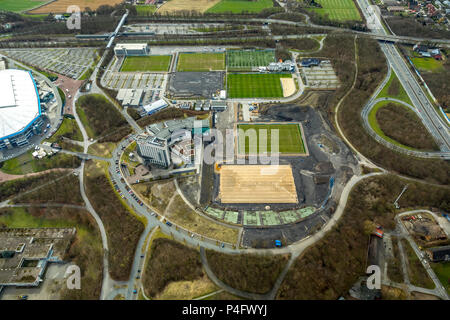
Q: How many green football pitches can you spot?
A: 5